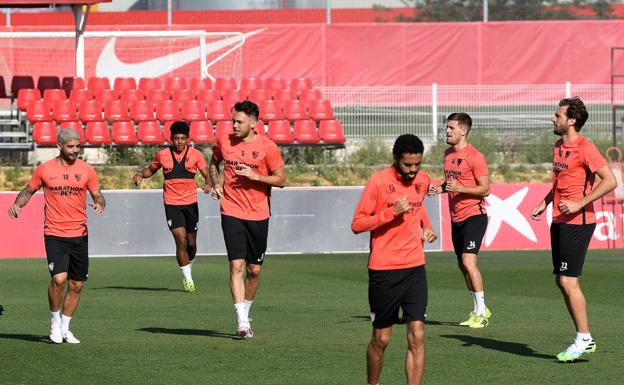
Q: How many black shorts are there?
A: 6